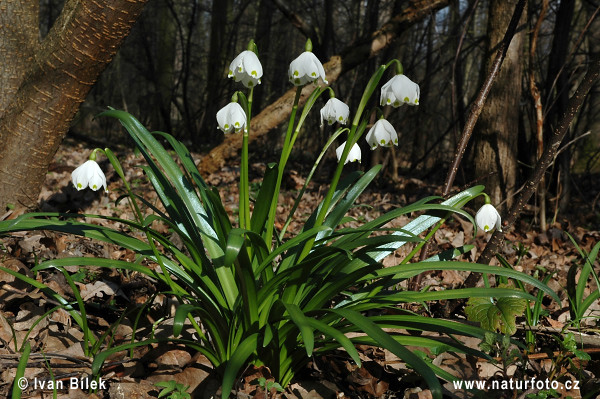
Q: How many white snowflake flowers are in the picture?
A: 9